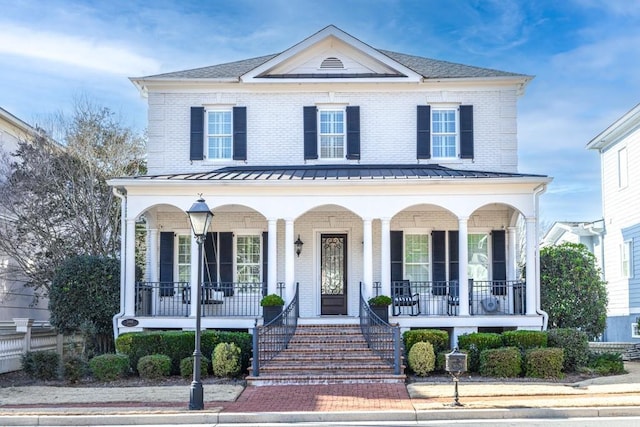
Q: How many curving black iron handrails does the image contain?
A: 2